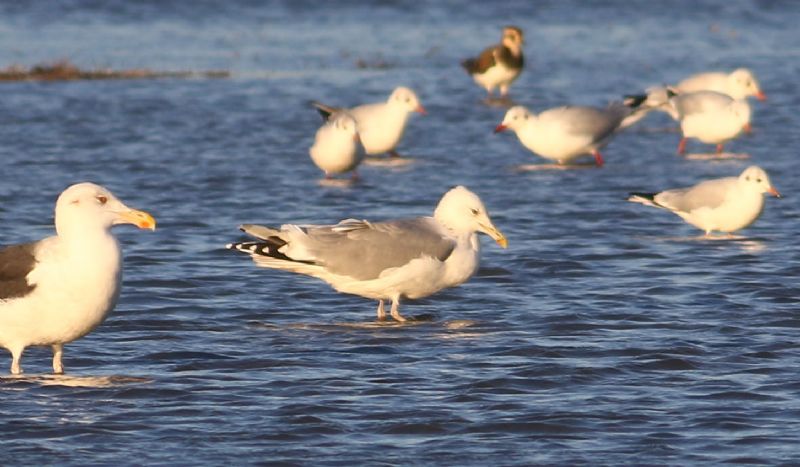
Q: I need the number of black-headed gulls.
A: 6